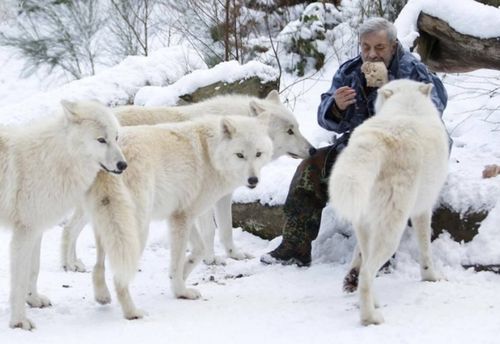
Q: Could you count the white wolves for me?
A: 4